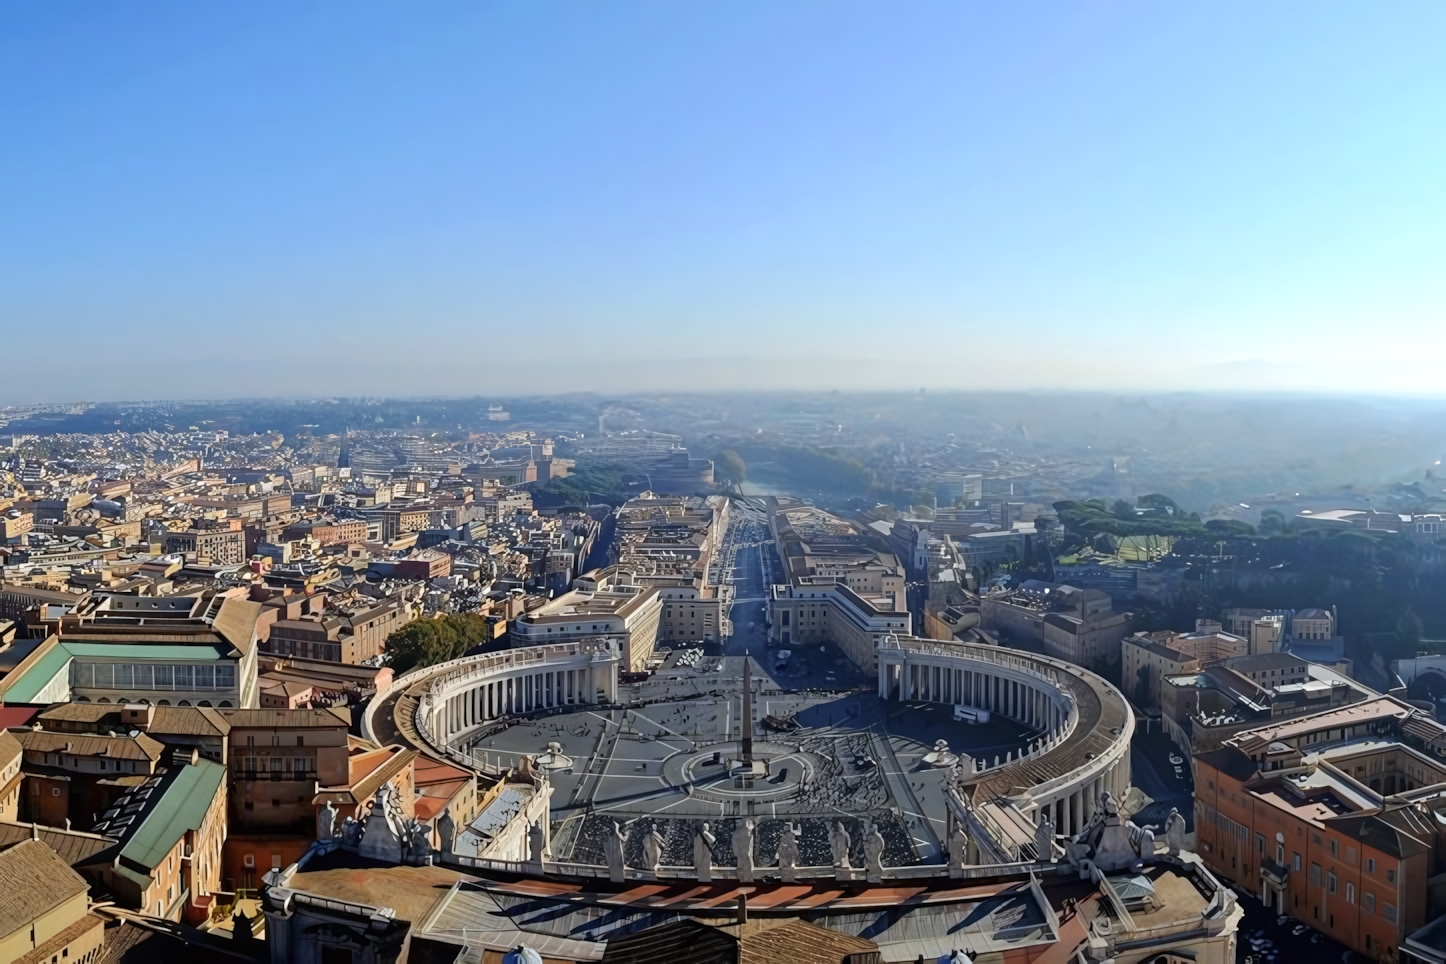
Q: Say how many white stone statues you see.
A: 13